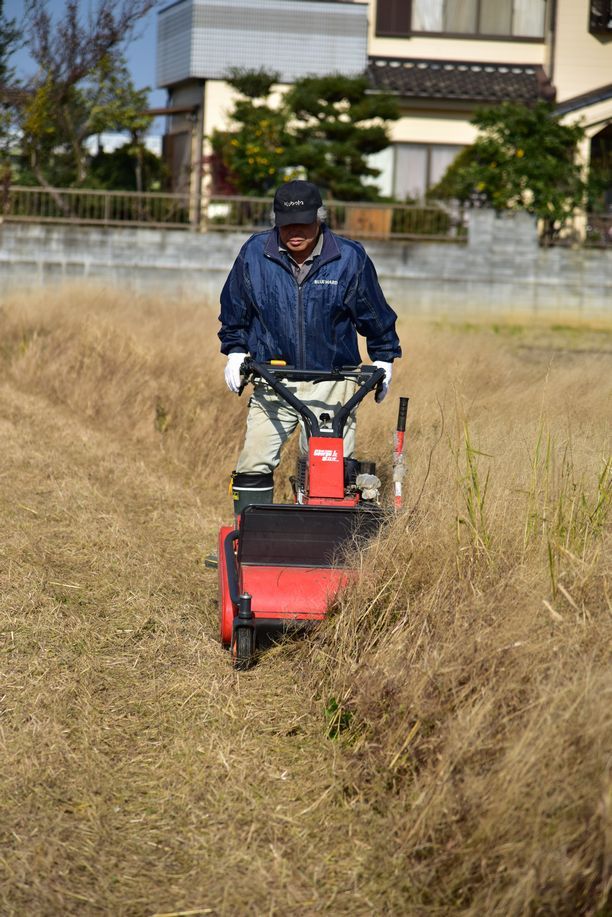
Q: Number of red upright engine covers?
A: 1